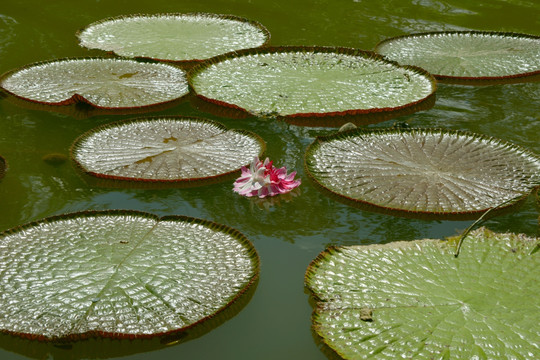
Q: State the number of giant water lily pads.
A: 8